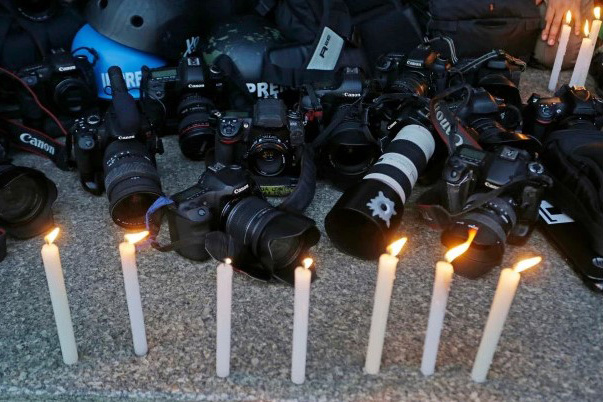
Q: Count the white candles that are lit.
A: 10